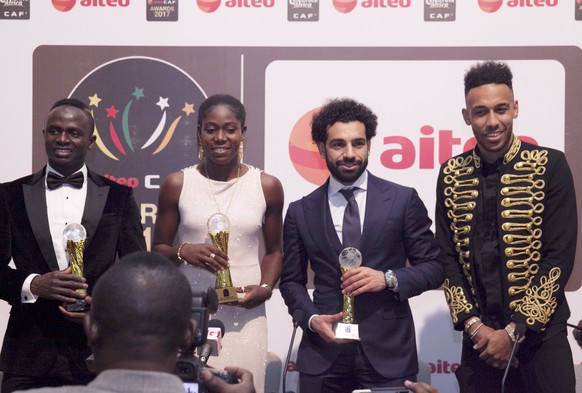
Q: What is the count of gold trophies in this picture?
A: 3